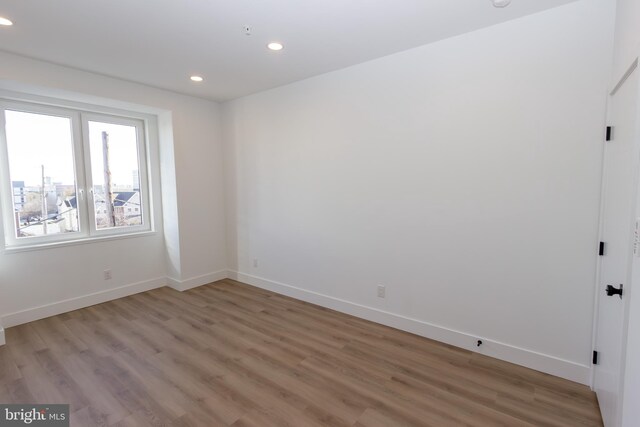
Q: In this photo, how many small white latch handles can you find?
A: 2